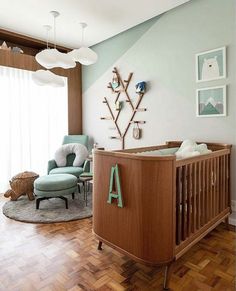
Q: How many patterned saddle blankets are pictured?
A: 0